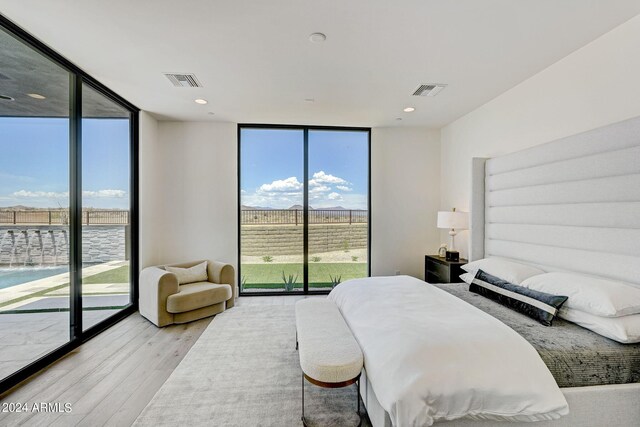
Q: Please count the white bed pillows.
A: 4